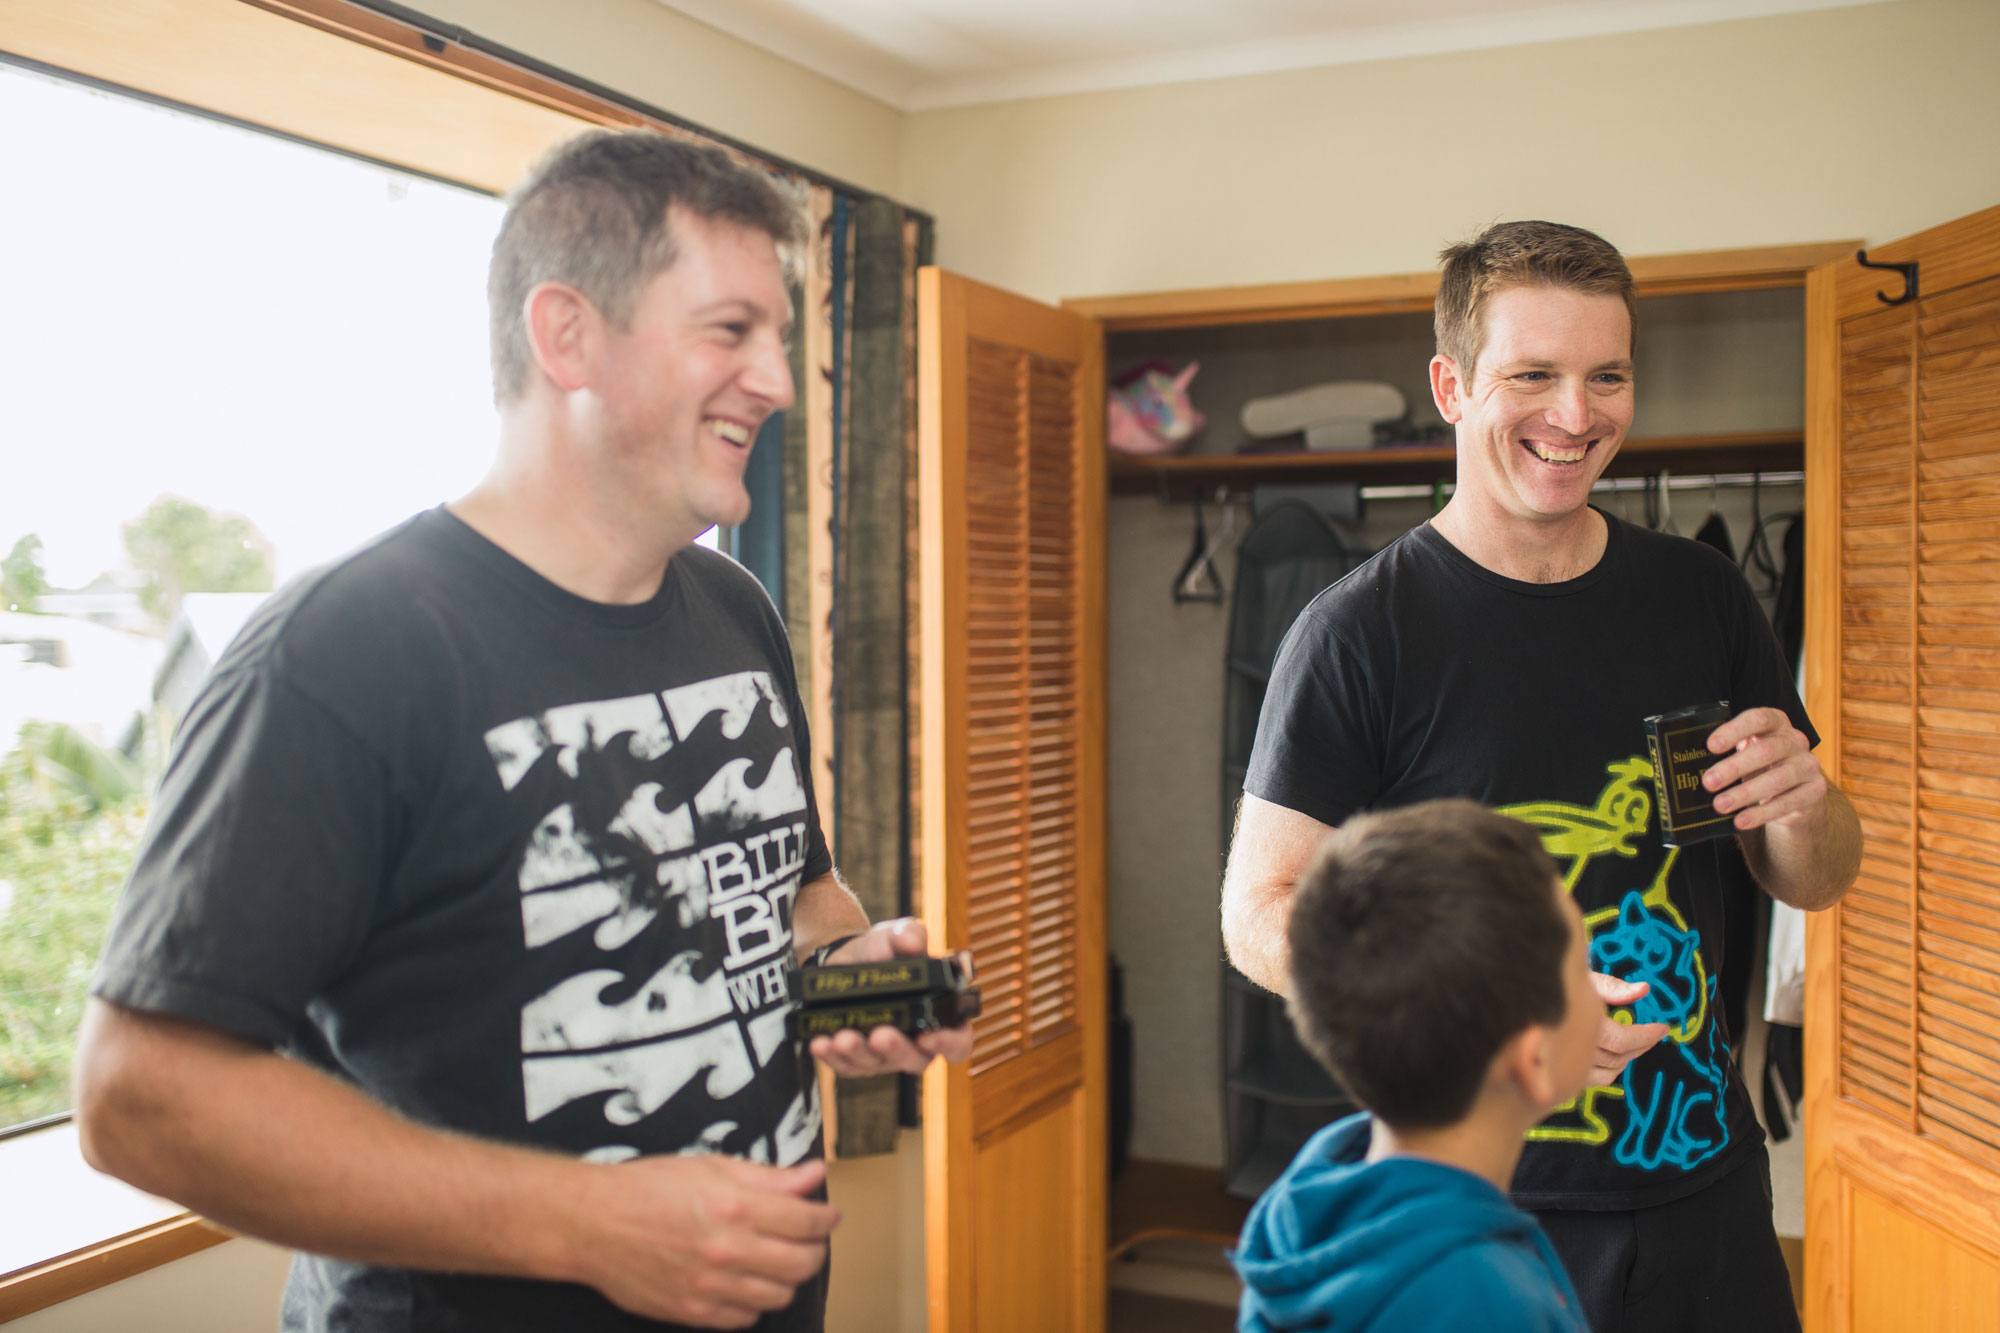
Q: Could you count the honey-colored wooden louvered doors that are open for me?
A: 2